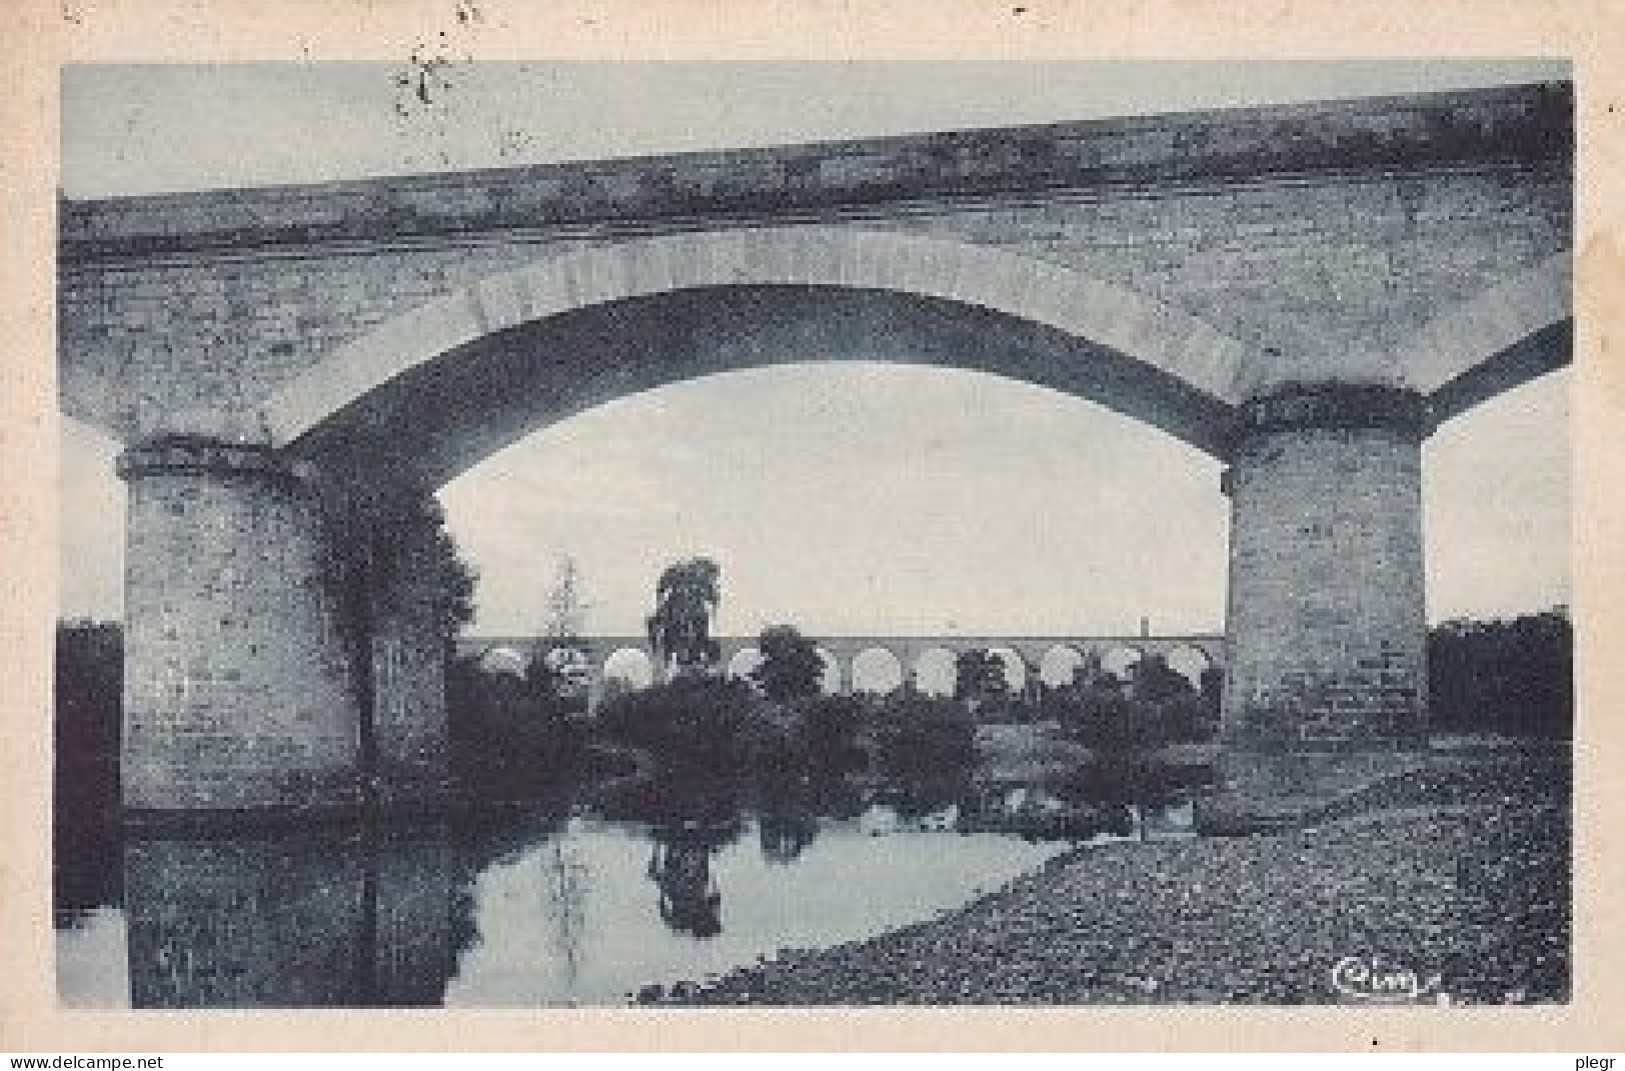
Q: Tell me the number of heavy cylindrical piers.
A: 2